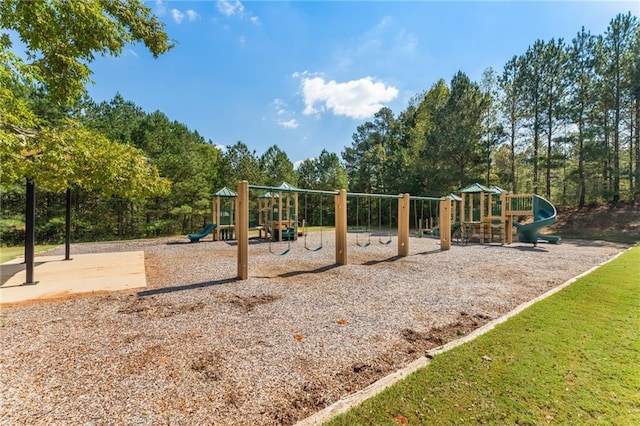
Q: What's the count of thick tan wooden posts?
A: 4